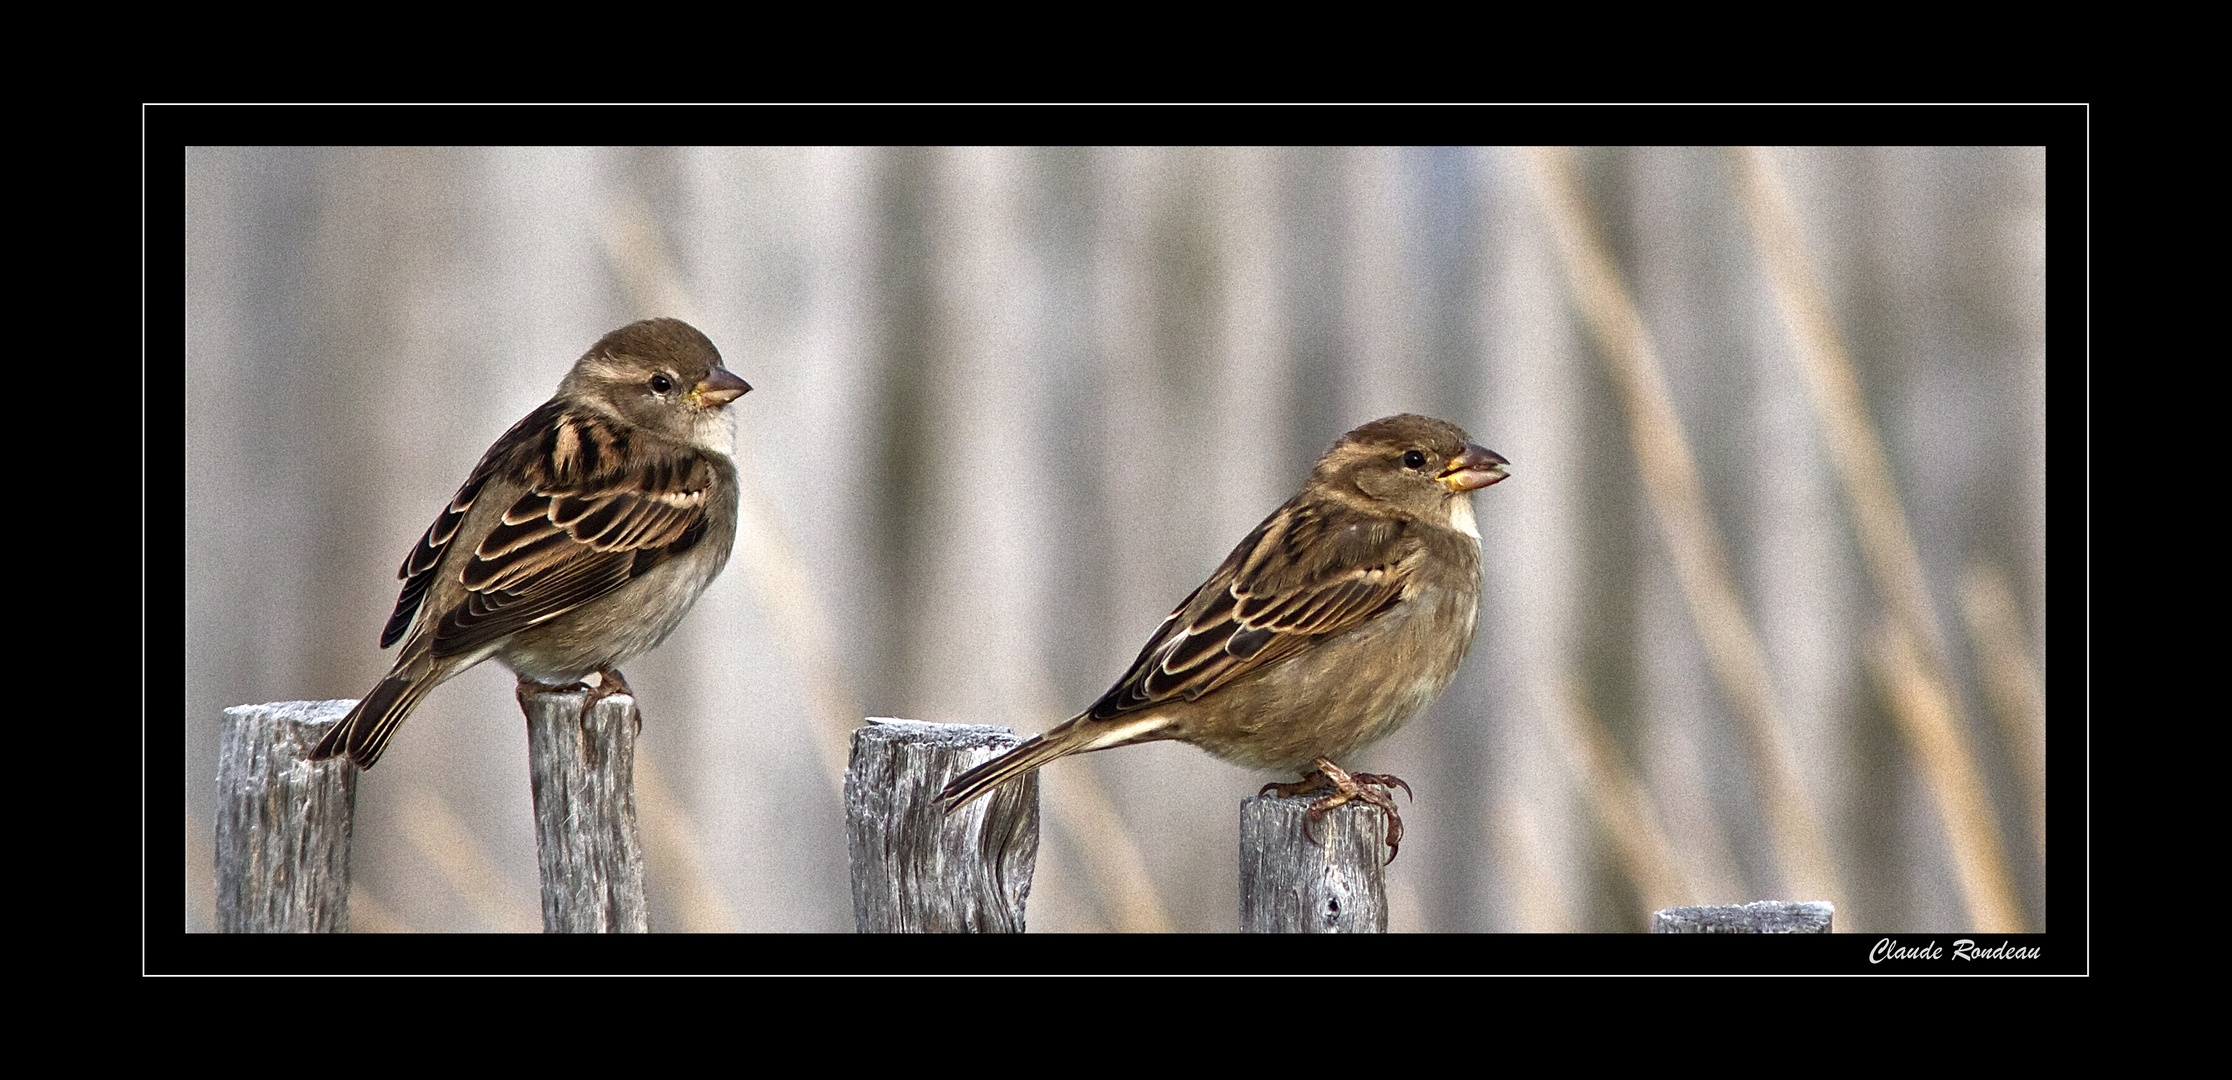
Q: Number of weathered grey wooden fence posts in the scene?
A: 5